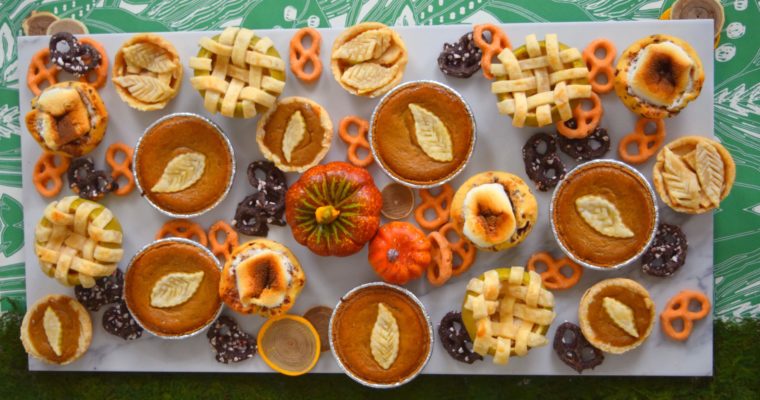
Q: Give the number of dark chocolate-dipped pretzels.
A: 13